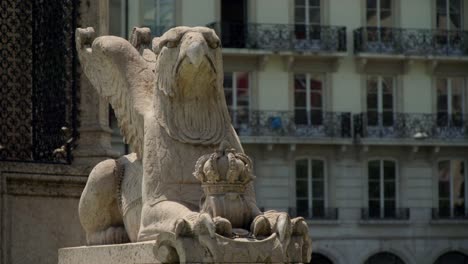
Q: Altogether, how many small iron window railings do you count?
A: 3